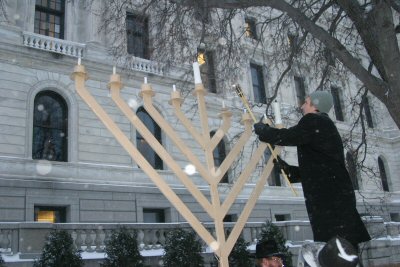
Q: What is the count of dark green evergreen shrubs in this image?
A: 5